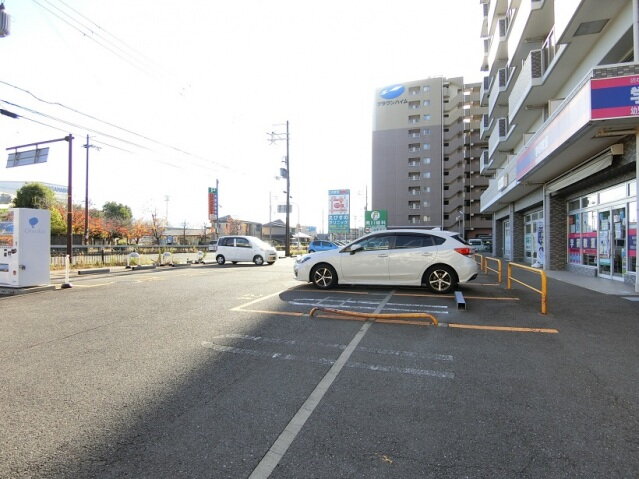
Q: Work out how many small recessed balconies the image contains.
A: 10